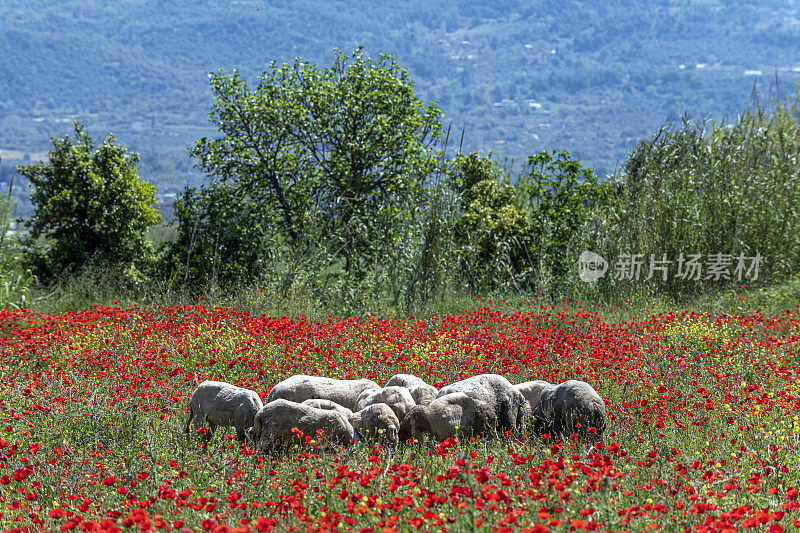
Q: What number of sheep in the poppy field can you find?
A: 11